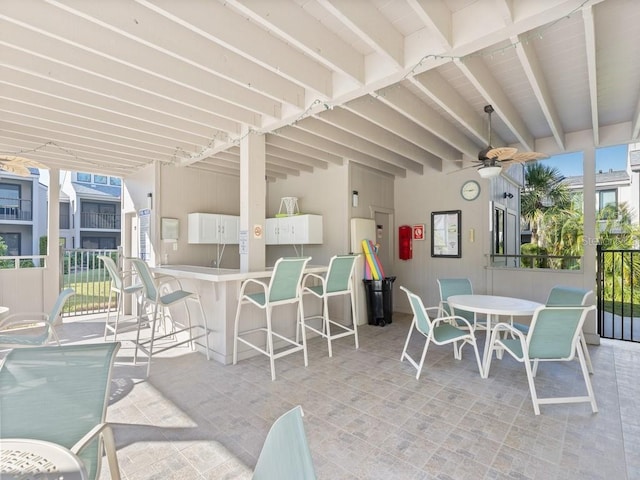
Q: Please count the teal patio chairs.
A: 11